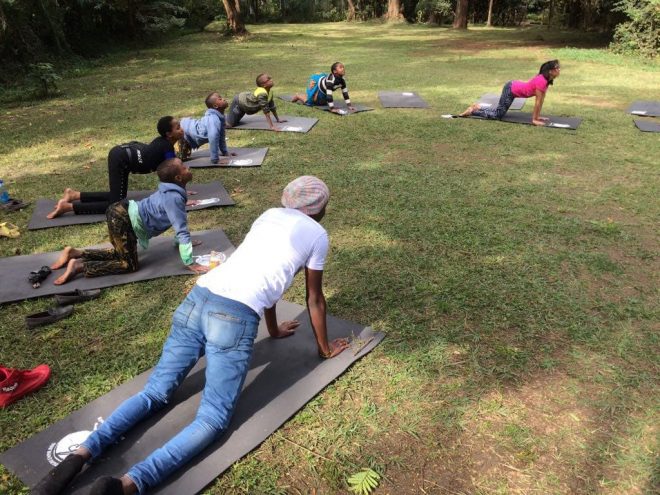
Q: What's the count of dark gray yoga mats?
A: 11